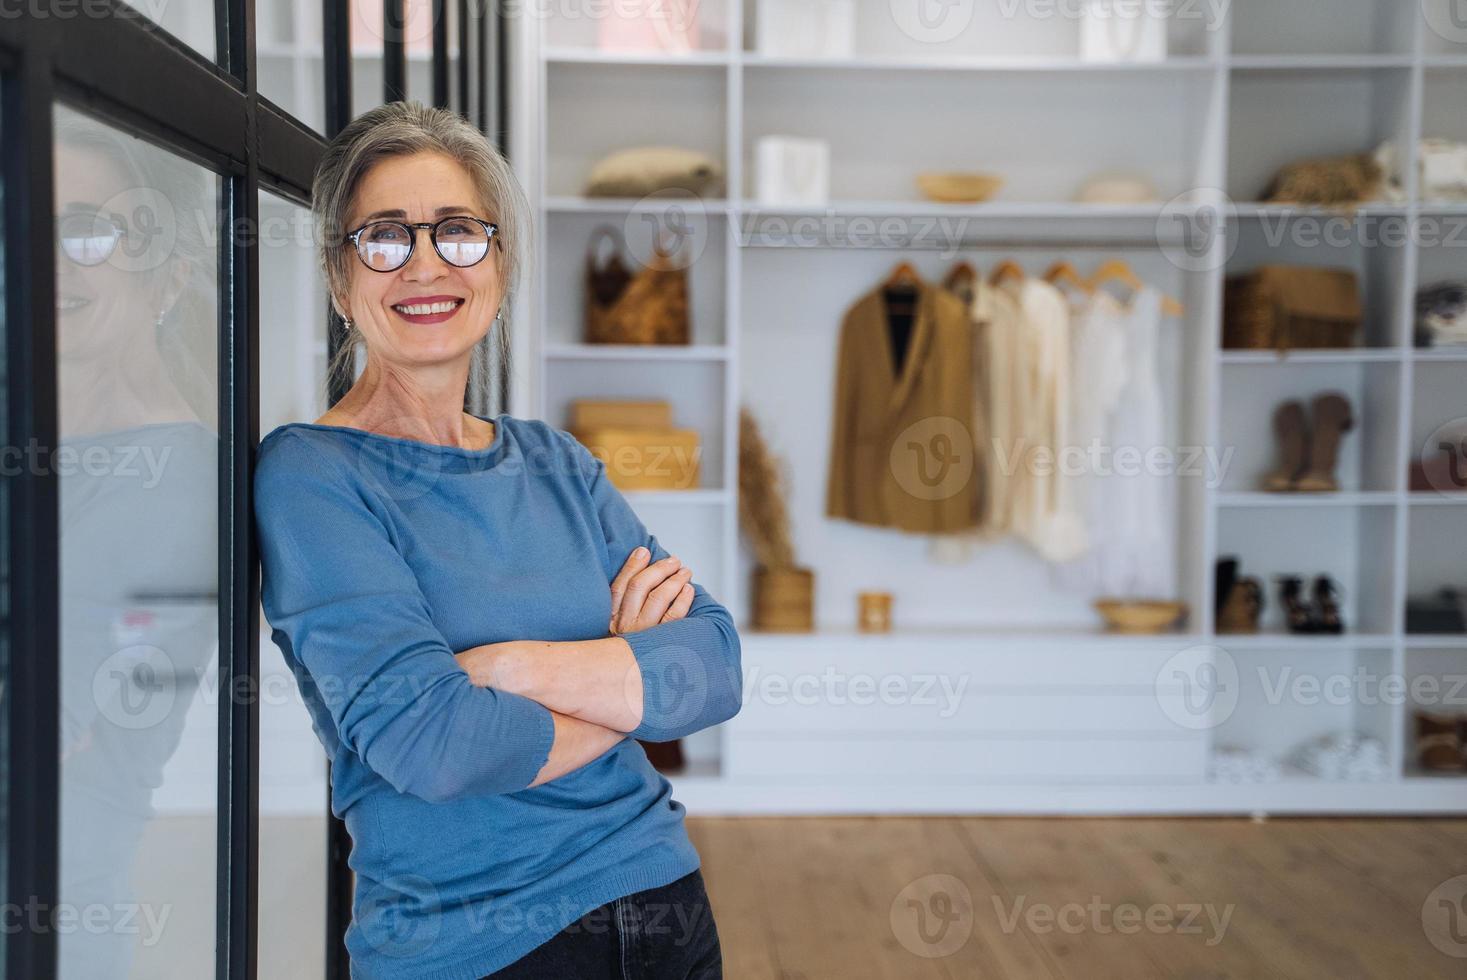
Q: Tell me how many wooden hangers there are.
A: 5